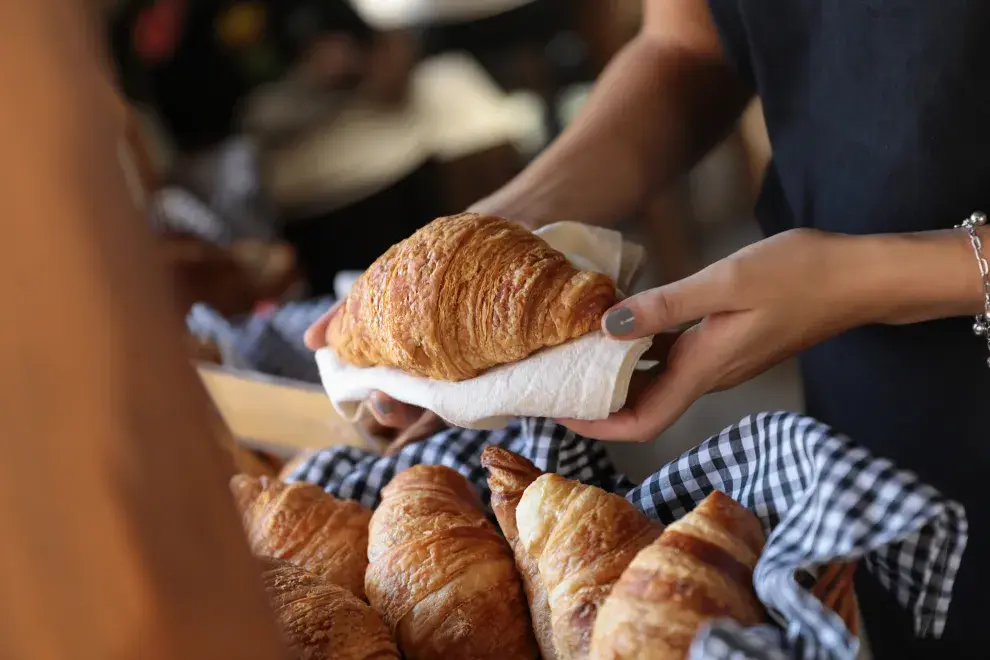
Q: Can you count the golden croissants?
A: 7